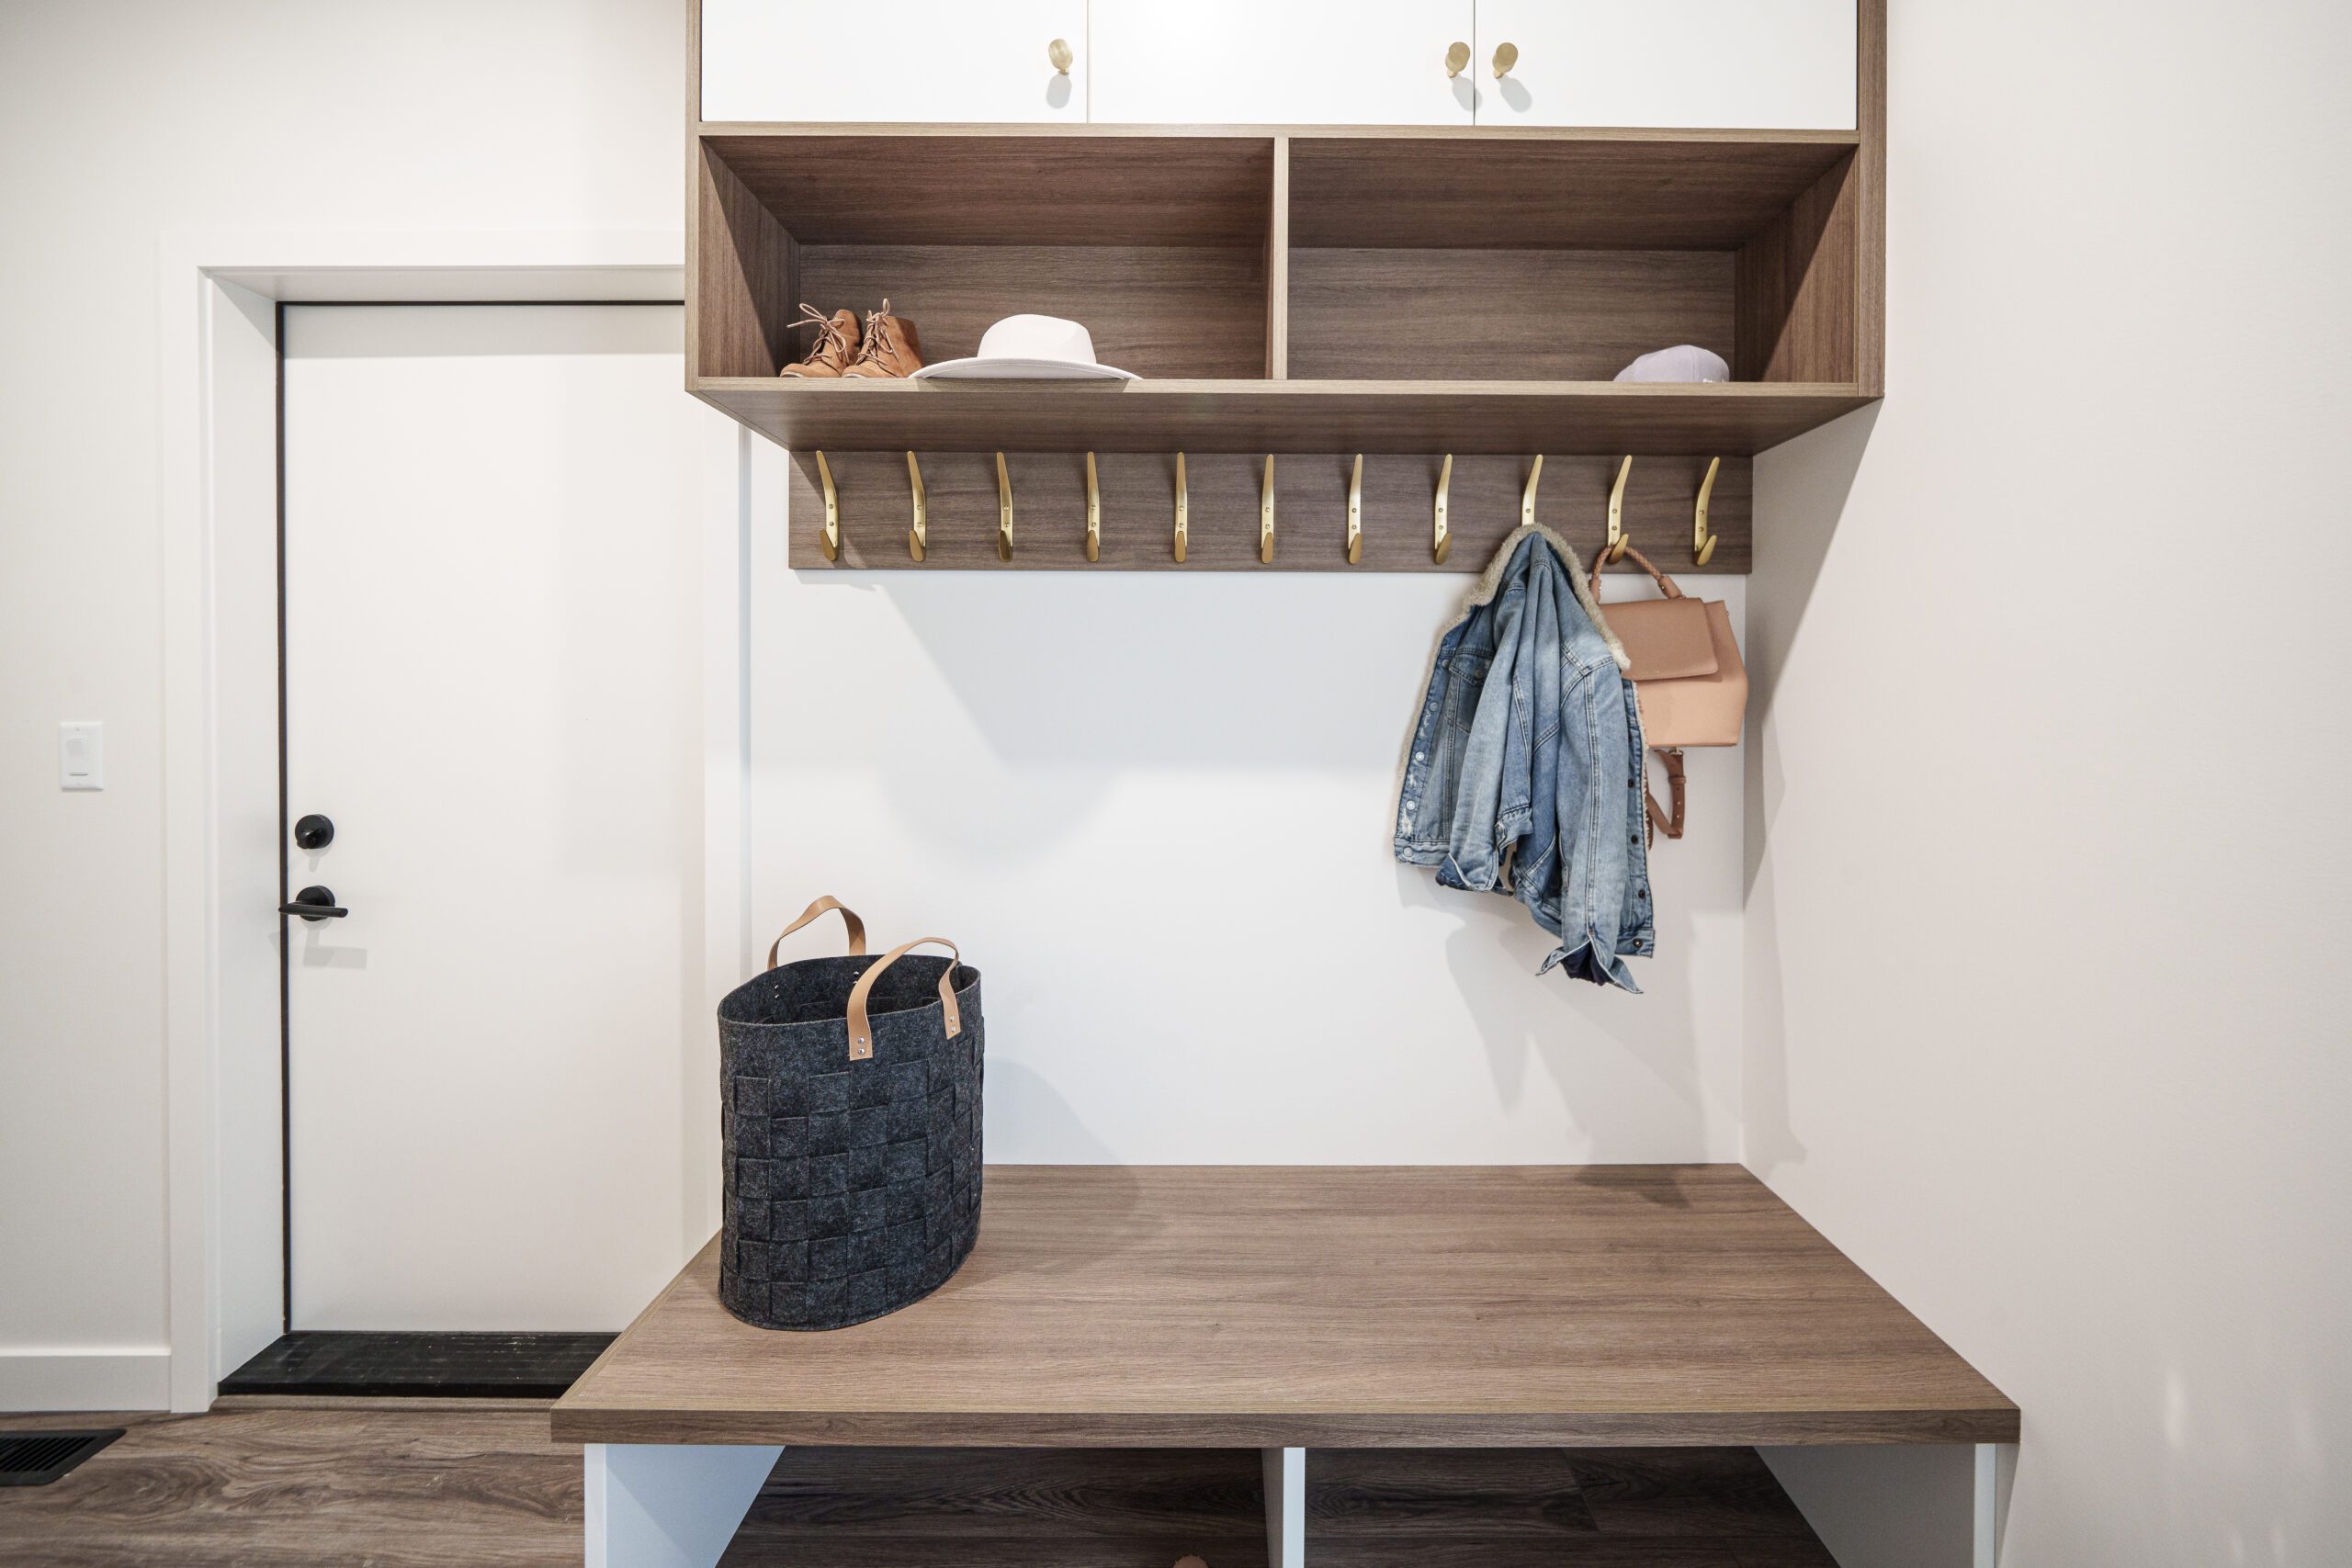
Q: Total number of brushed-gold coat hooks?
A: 11